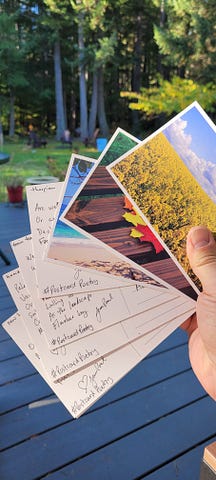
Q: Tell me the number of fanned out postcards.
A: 7